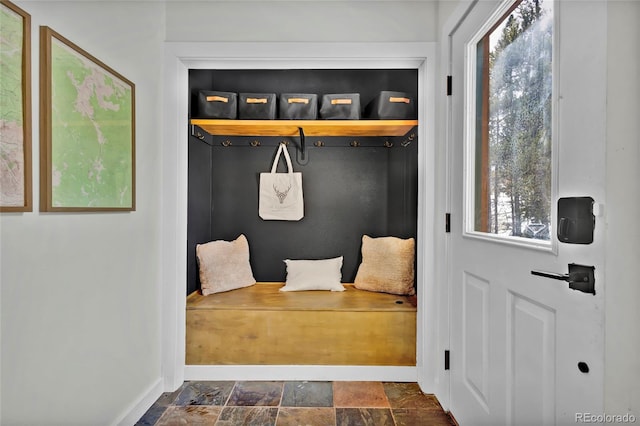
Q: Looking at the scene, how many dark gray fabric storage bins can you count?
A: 5